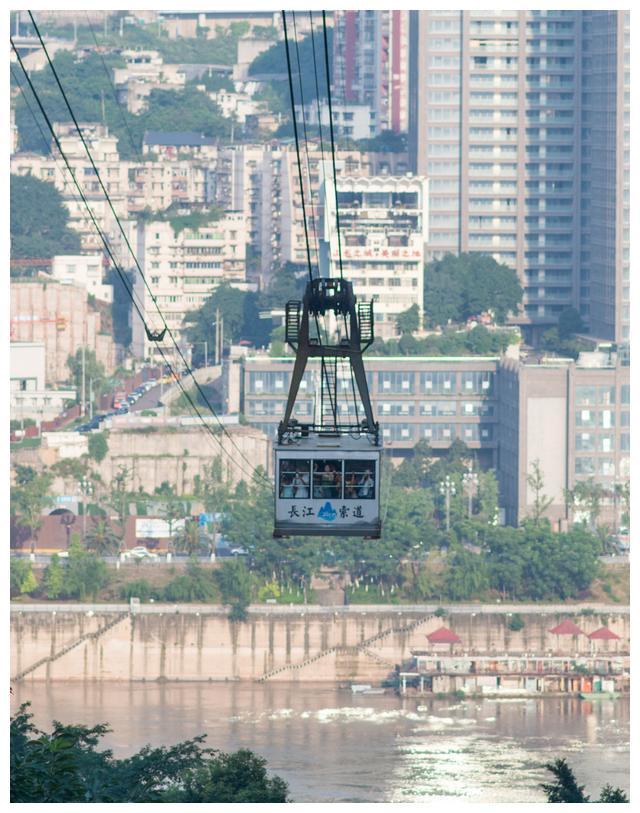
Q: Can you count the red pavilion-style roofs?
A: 3